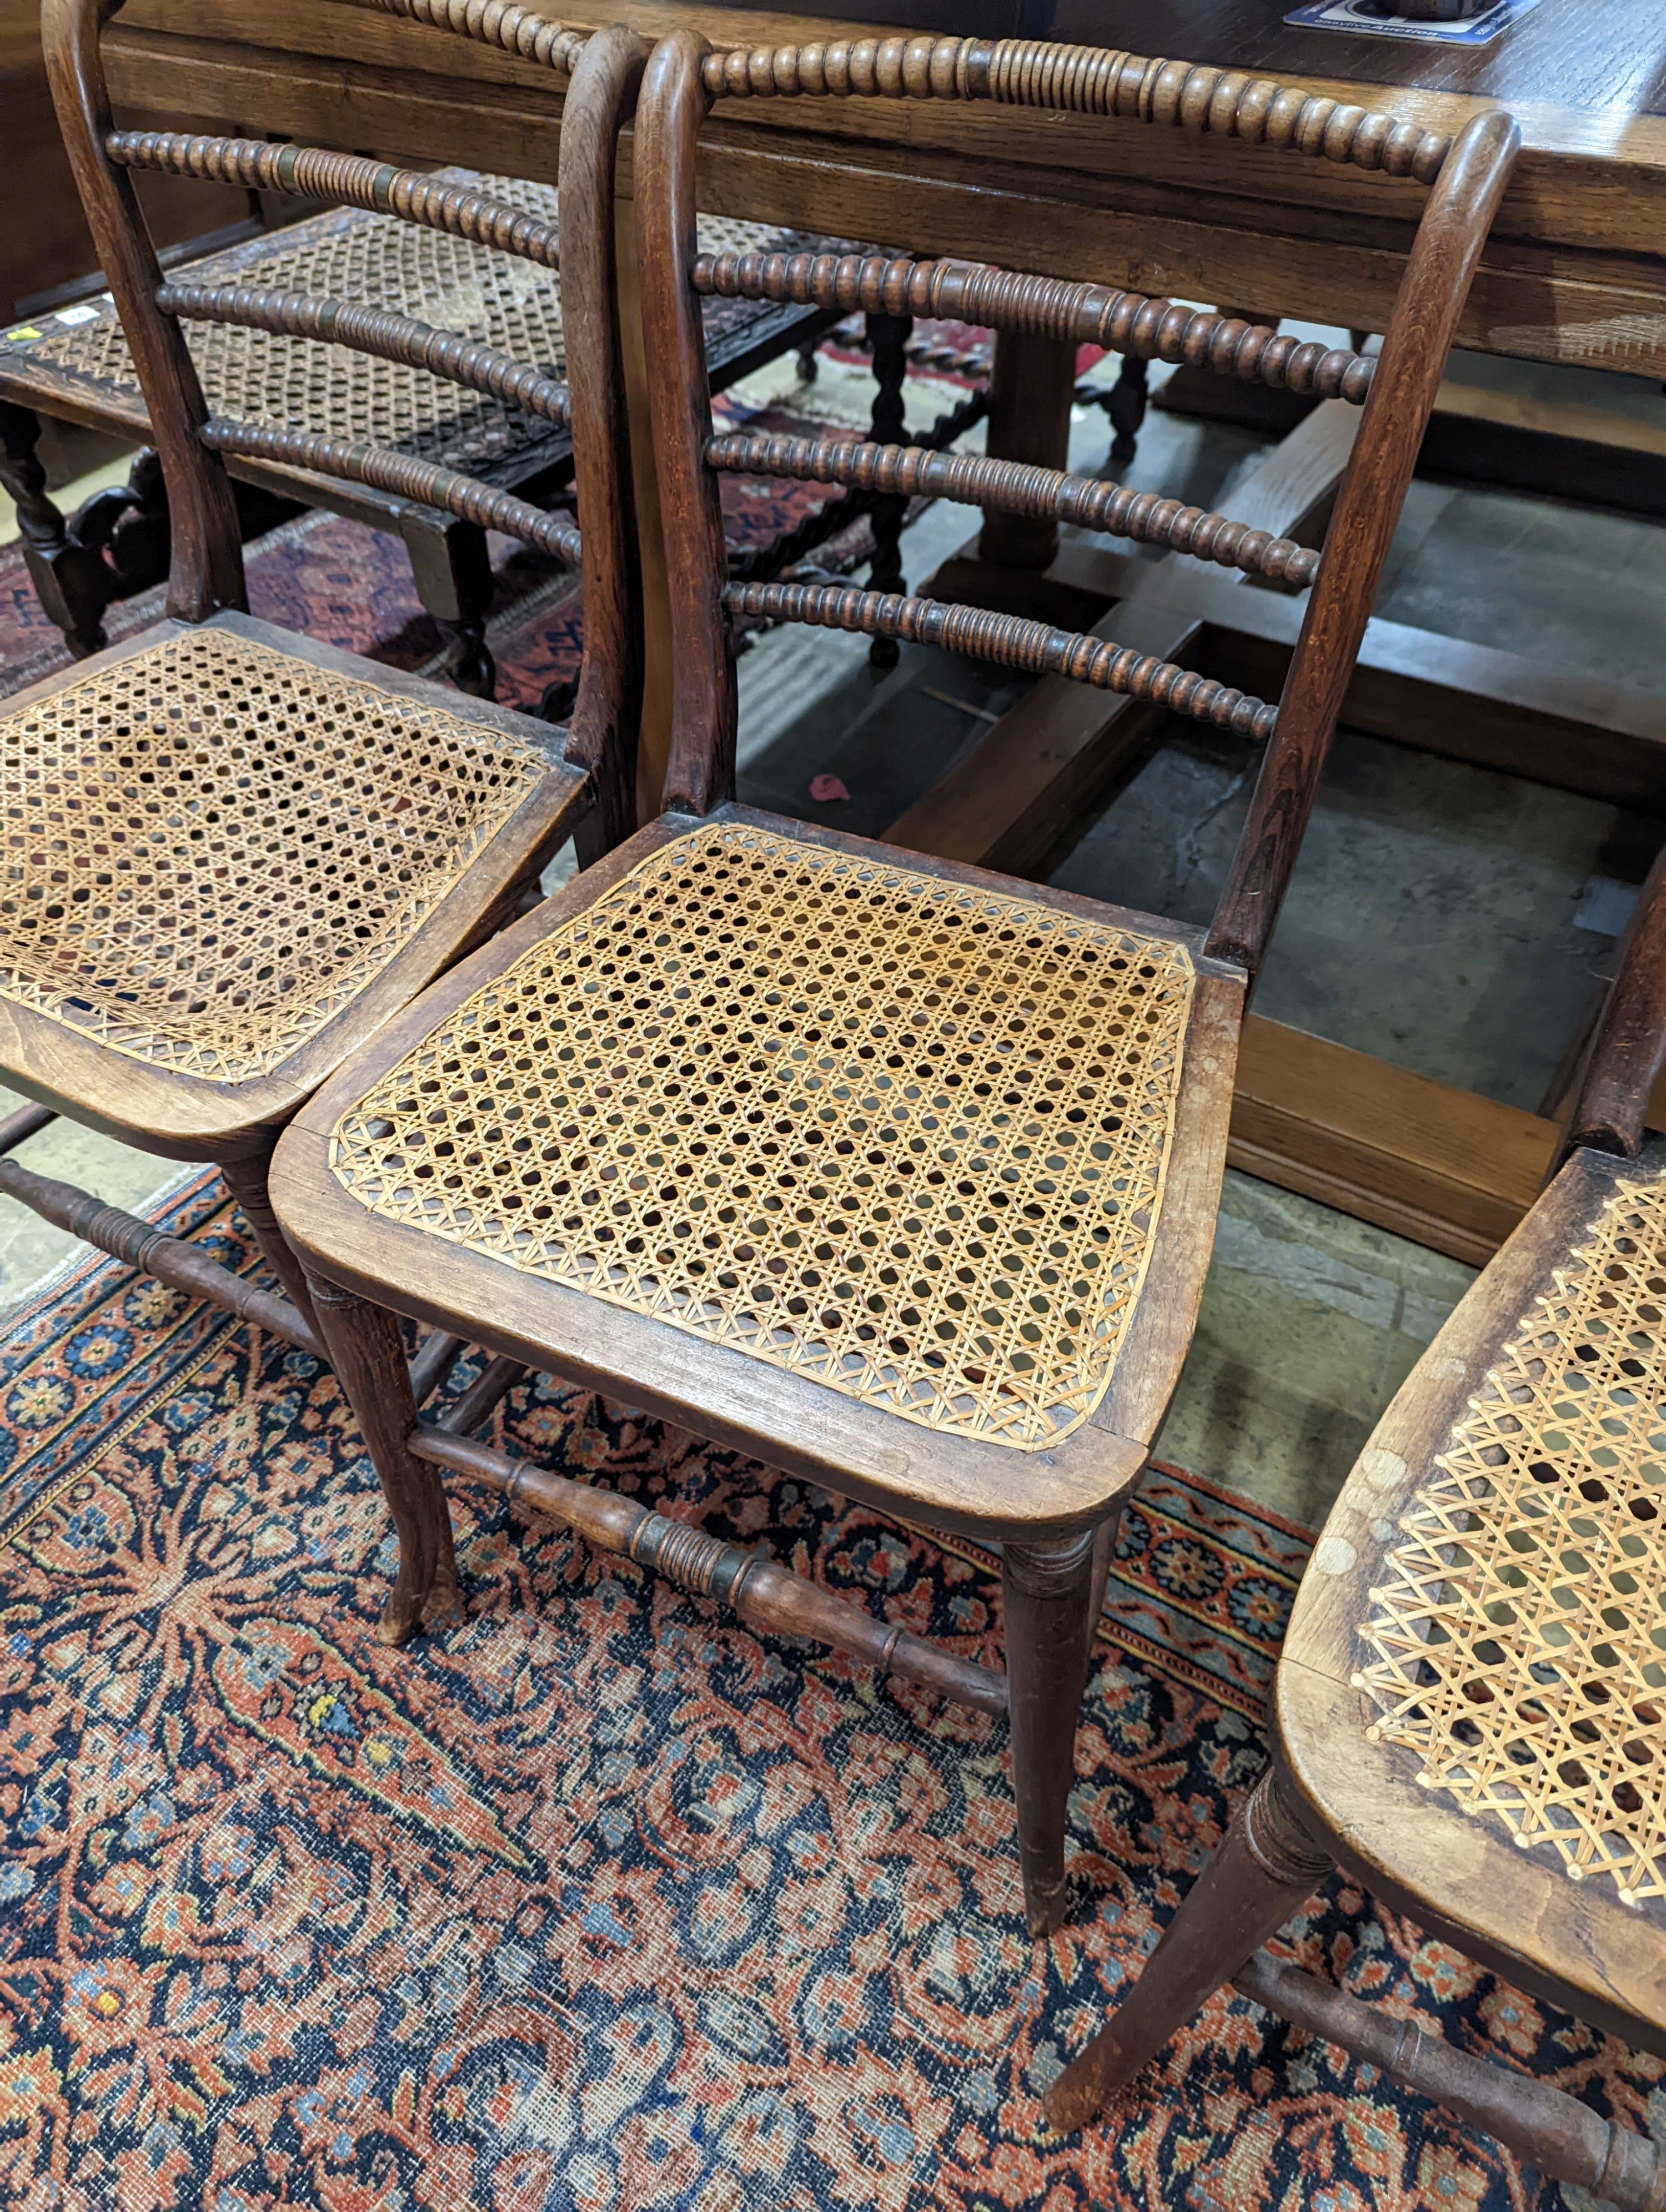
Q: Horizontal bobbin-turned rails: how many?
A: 8